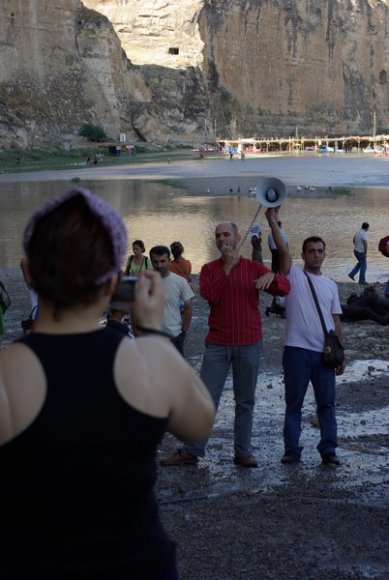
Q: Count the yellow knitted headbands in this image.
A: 0